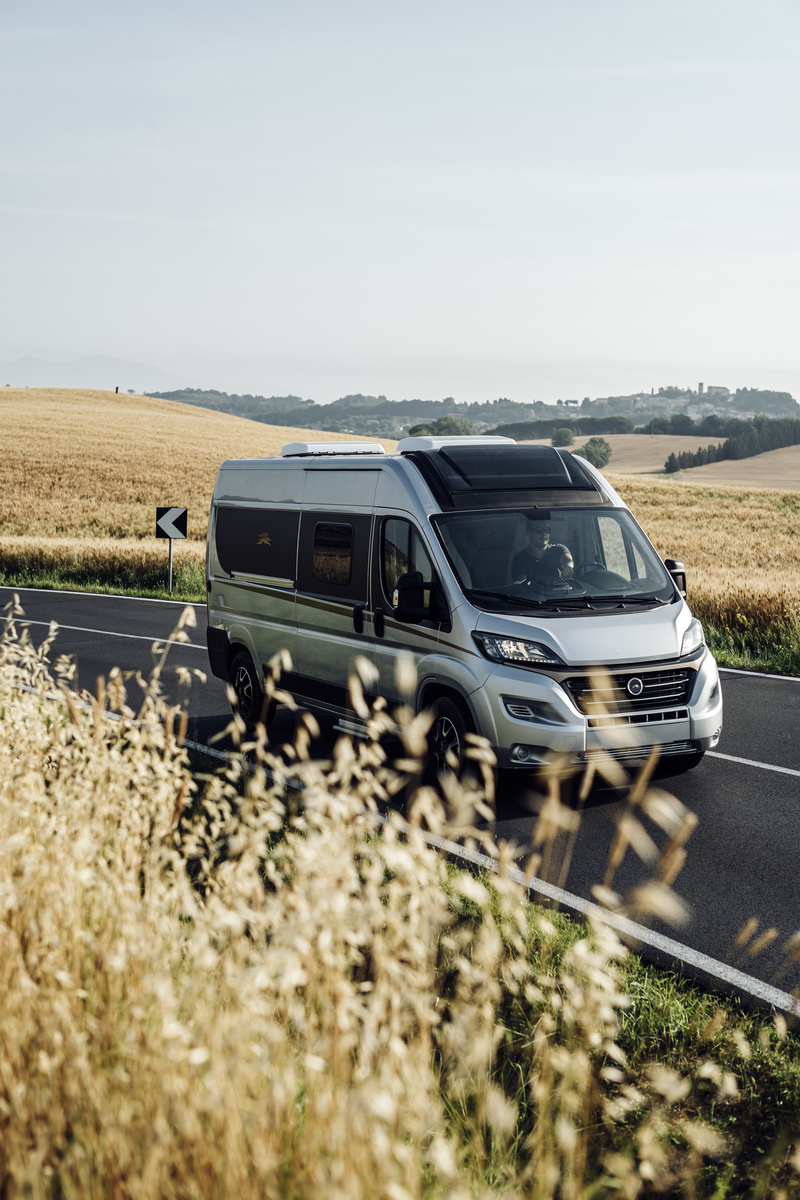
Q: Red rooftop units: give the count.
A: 0